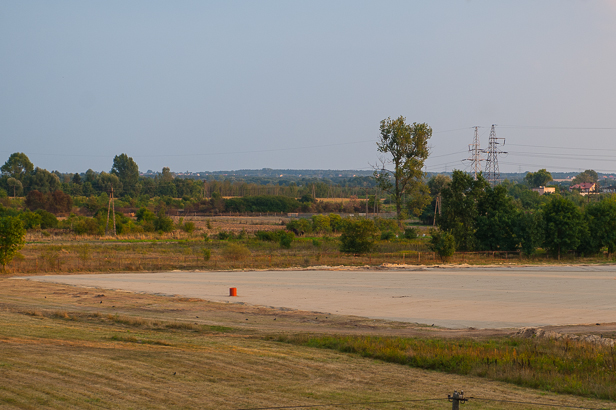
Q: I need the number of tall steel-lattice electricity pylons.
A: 2